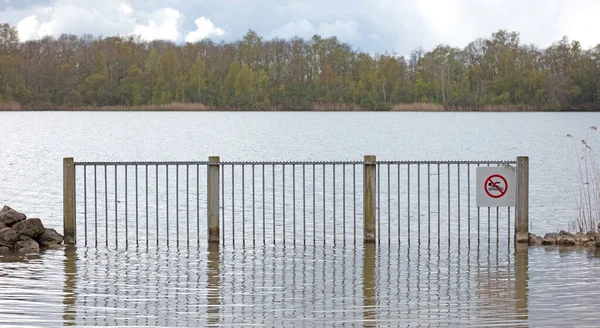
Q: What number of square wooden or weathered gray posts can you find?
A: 4